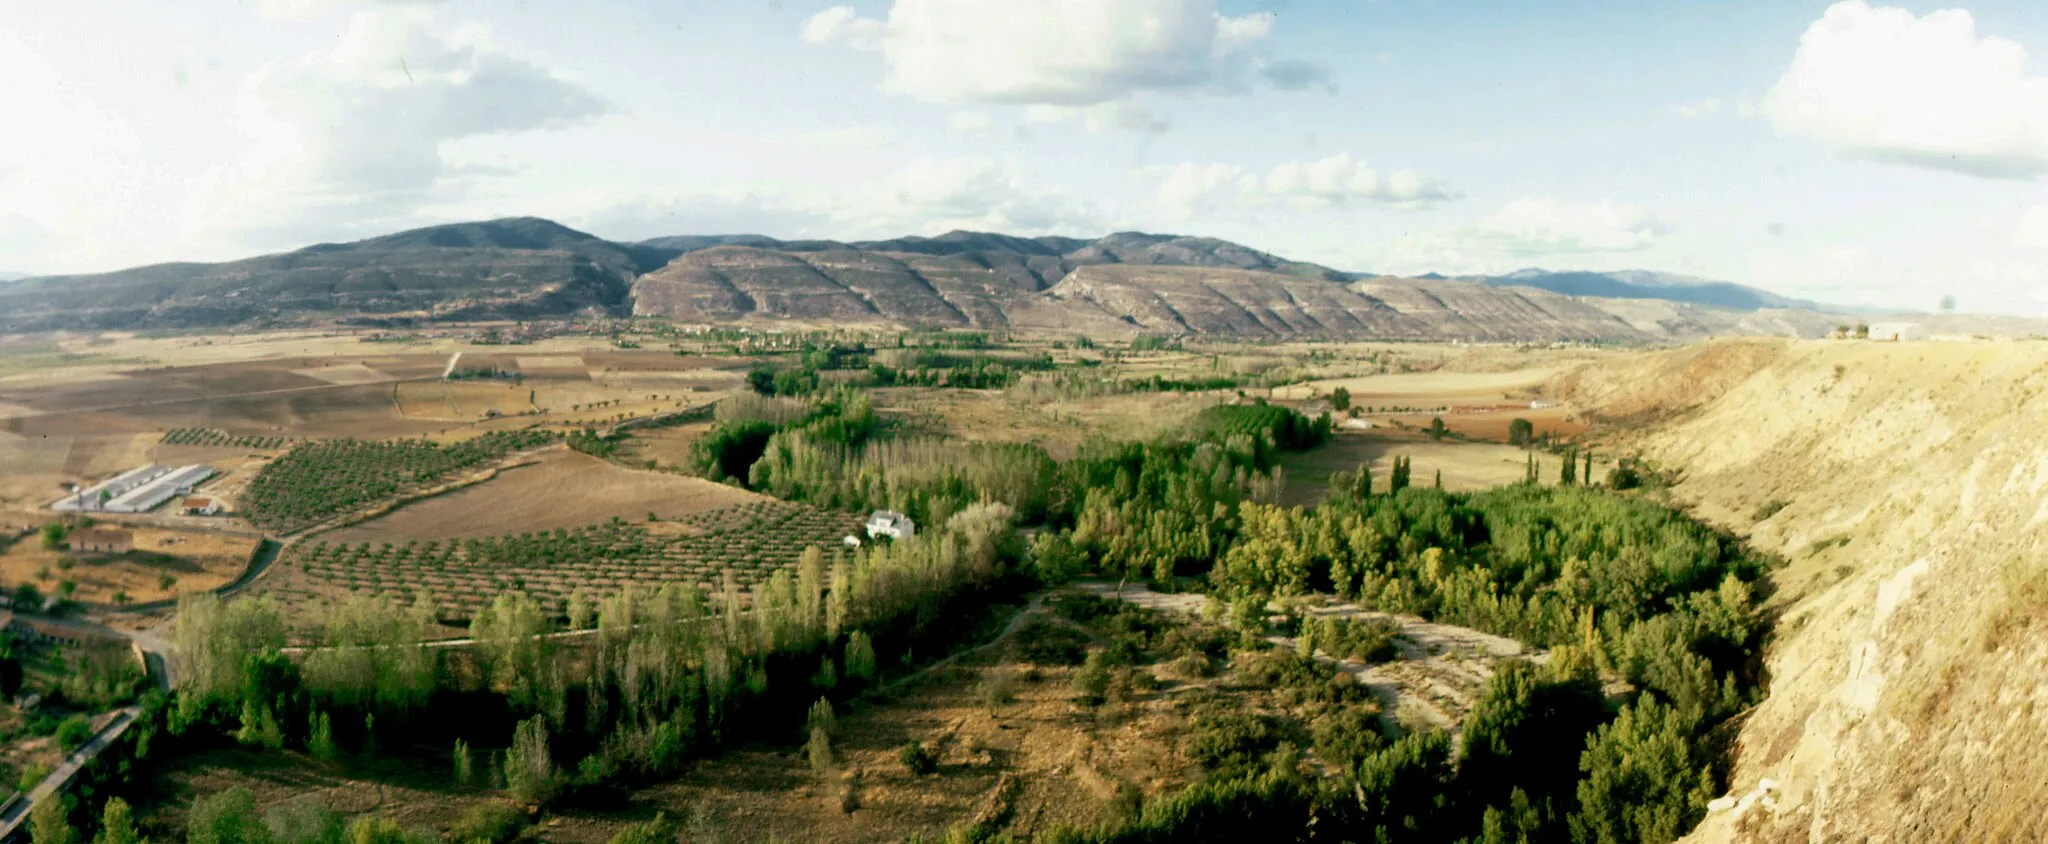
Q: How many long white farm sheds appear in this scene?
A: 2